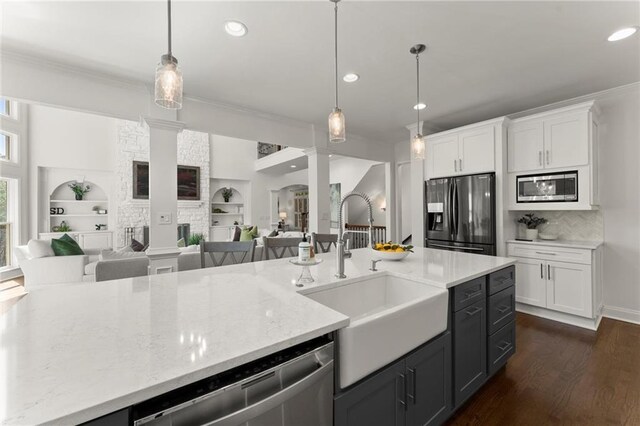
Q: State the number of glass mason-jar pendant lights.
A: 3